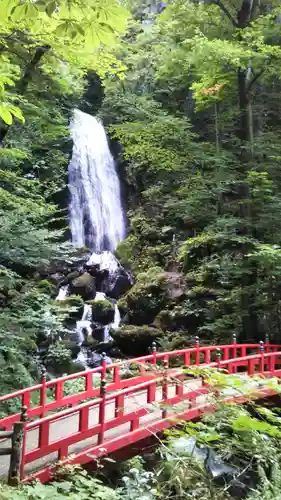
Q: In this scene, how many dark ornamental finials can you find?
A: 11